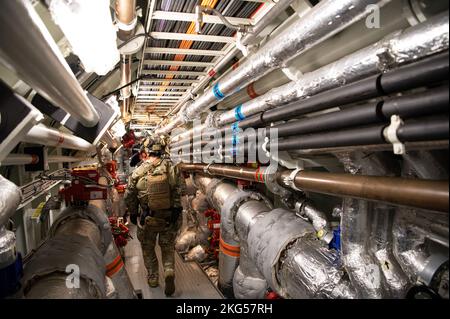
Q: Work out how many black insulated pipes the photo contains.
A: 3